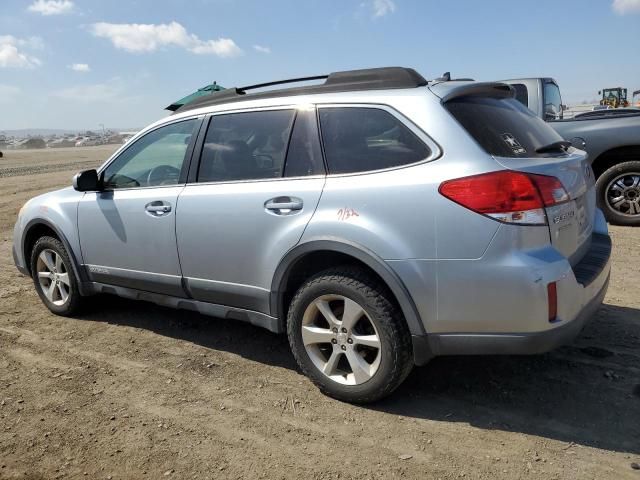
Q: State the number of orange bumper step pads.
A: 0